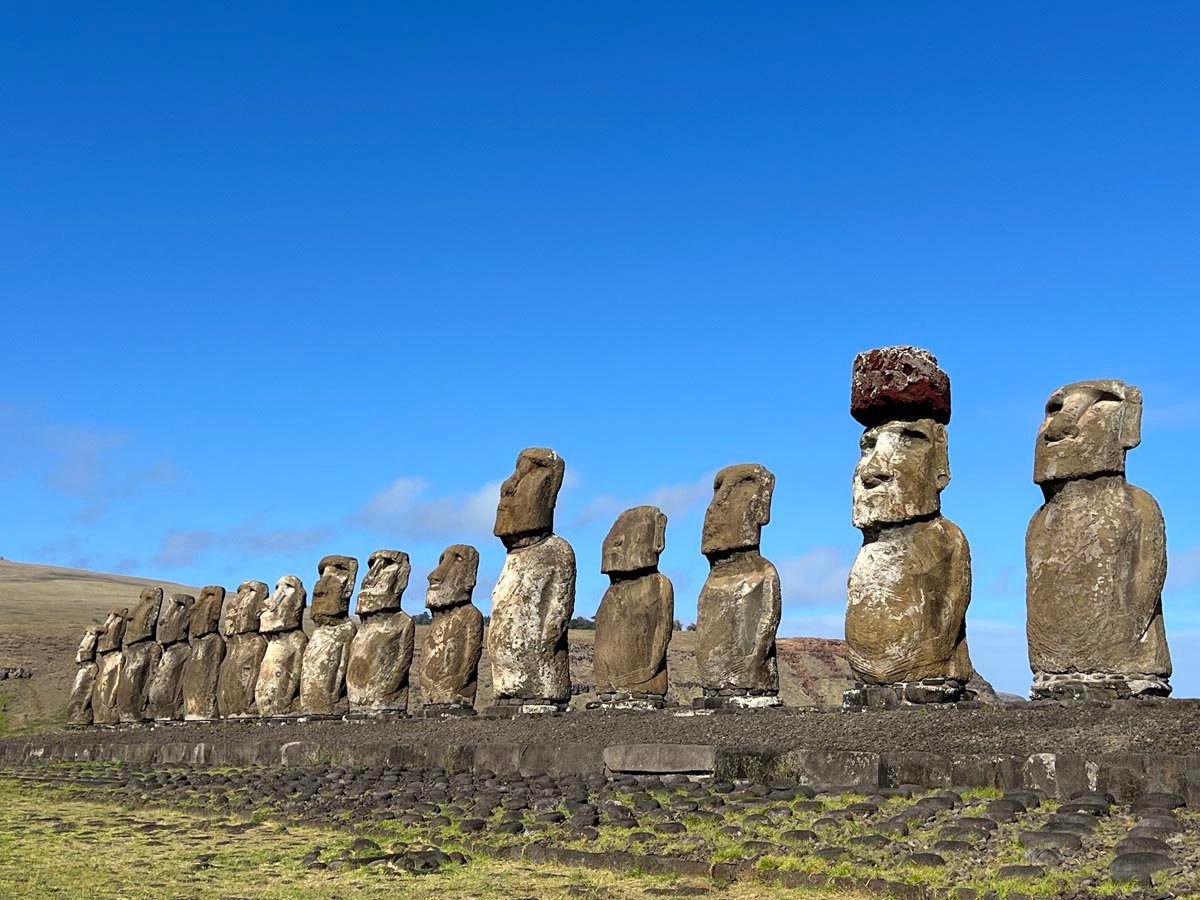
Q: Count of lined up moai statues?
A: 15